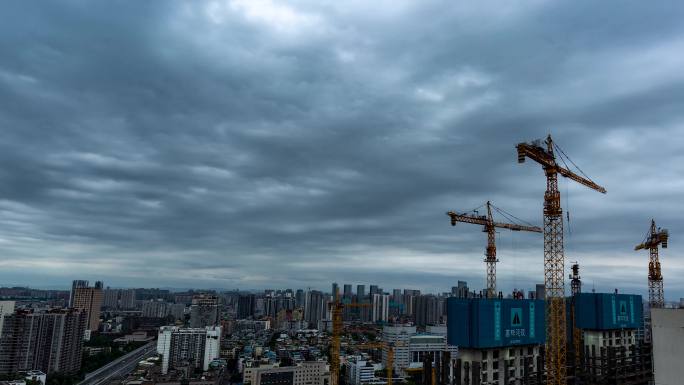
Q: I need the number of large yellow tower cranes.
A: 3